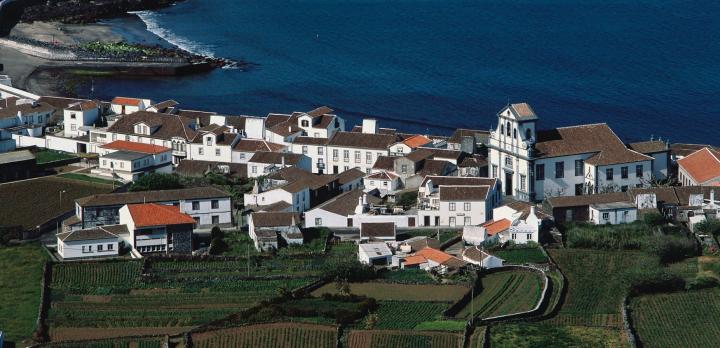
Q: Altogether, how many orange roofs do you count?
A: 7